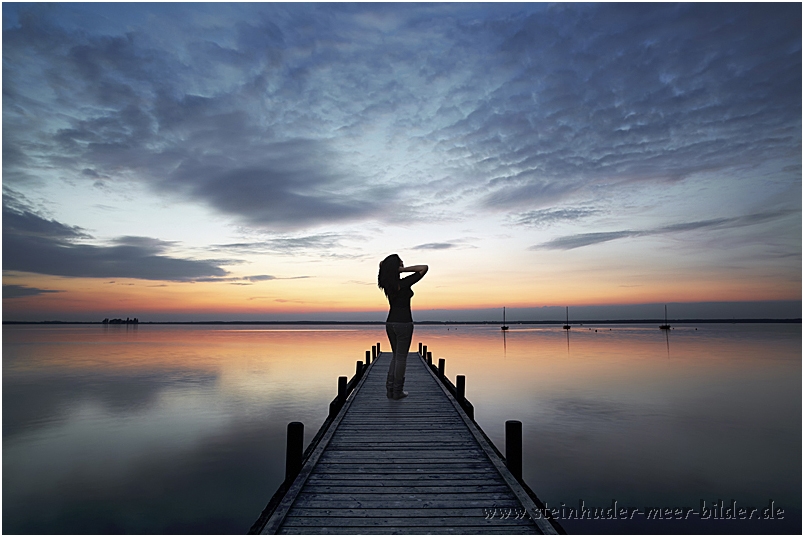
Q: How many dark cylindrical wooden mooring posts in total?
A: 12